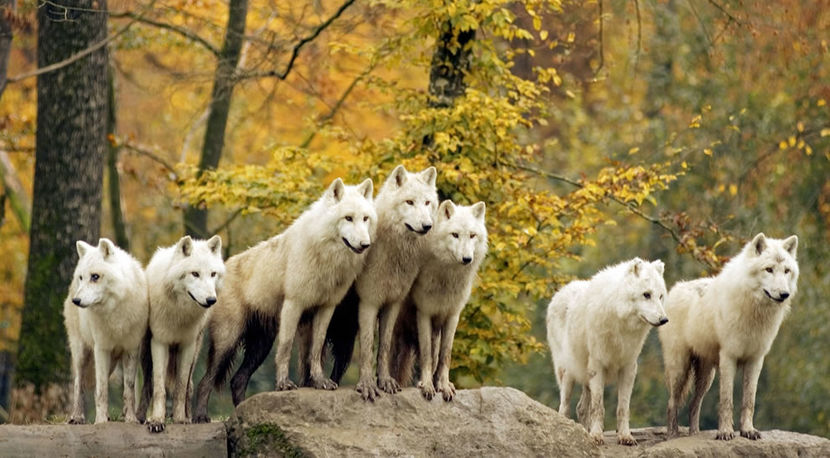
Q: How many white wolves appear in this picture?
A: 7